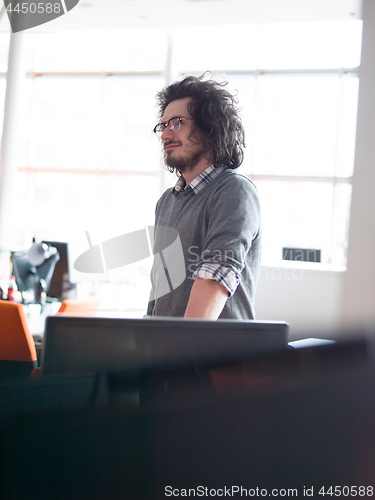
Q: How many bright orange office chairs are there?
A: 2